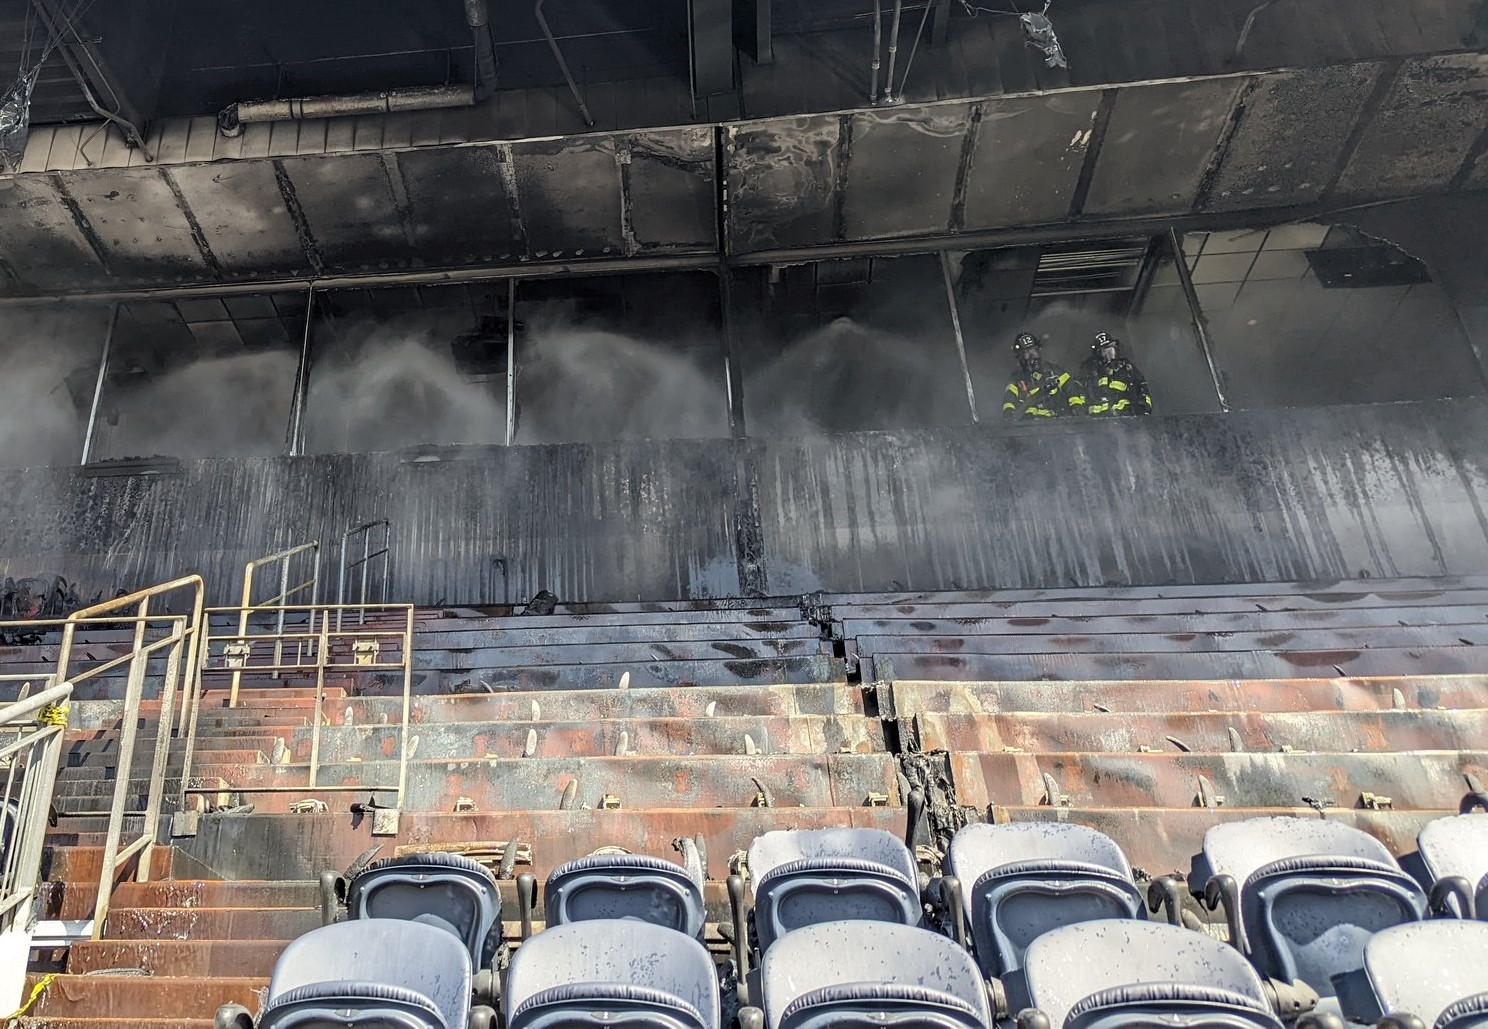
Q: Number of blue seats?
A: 11